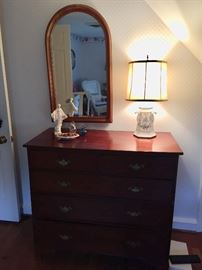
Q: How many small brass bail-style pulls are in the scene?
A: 8